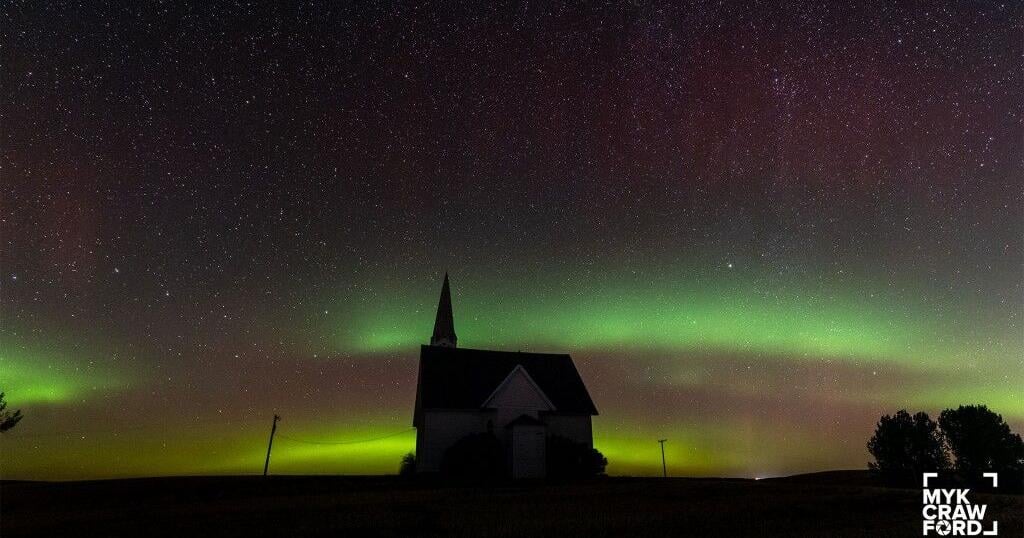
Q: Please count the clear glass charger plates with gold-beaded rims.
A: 0